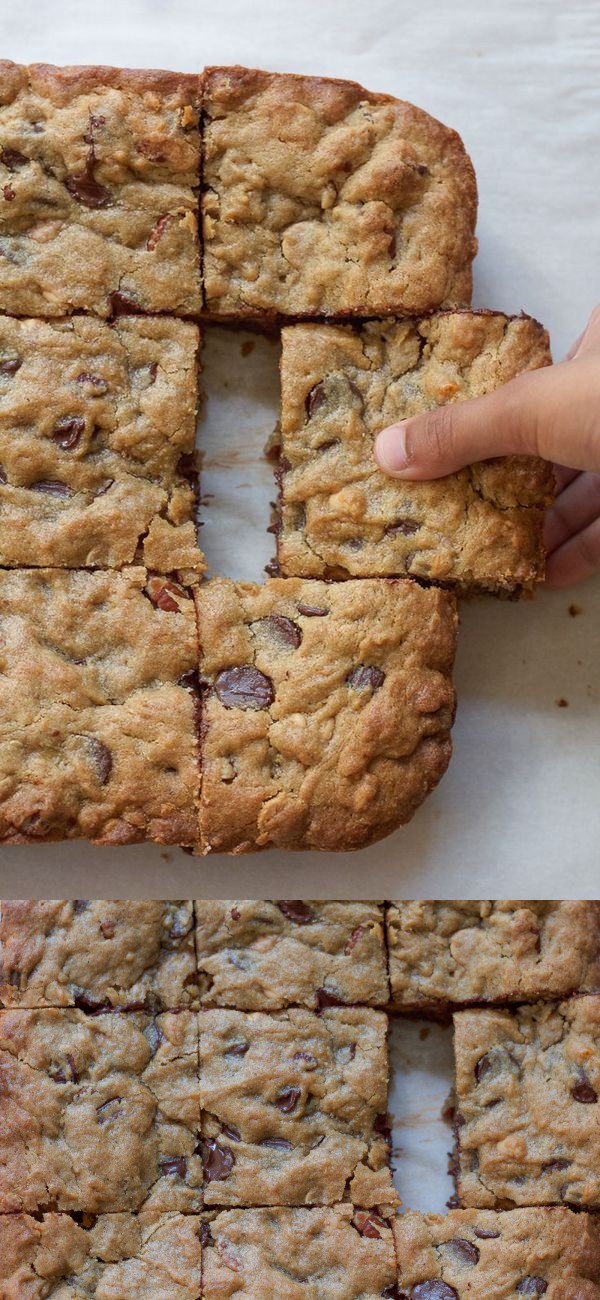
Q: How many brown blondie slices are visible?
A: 15